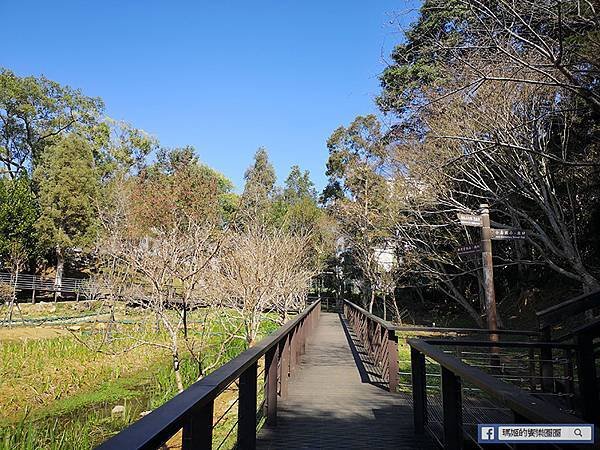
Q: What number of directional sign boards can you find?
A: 3